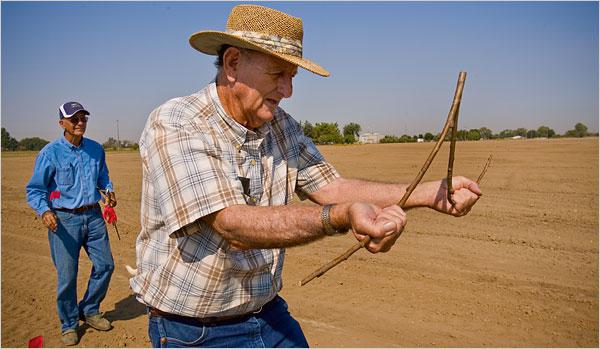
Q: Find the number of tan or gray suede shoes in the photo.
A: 2